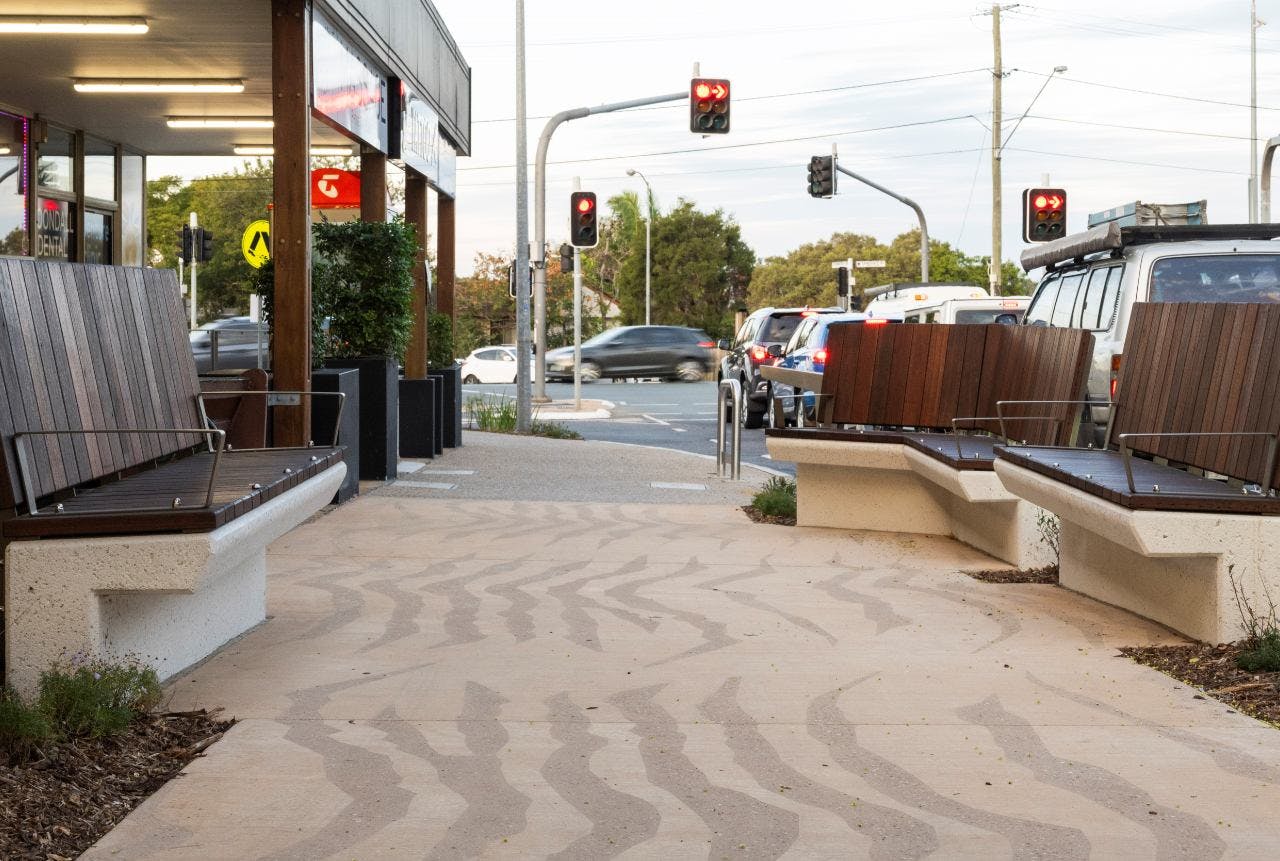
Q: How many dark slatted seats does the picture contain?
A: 3